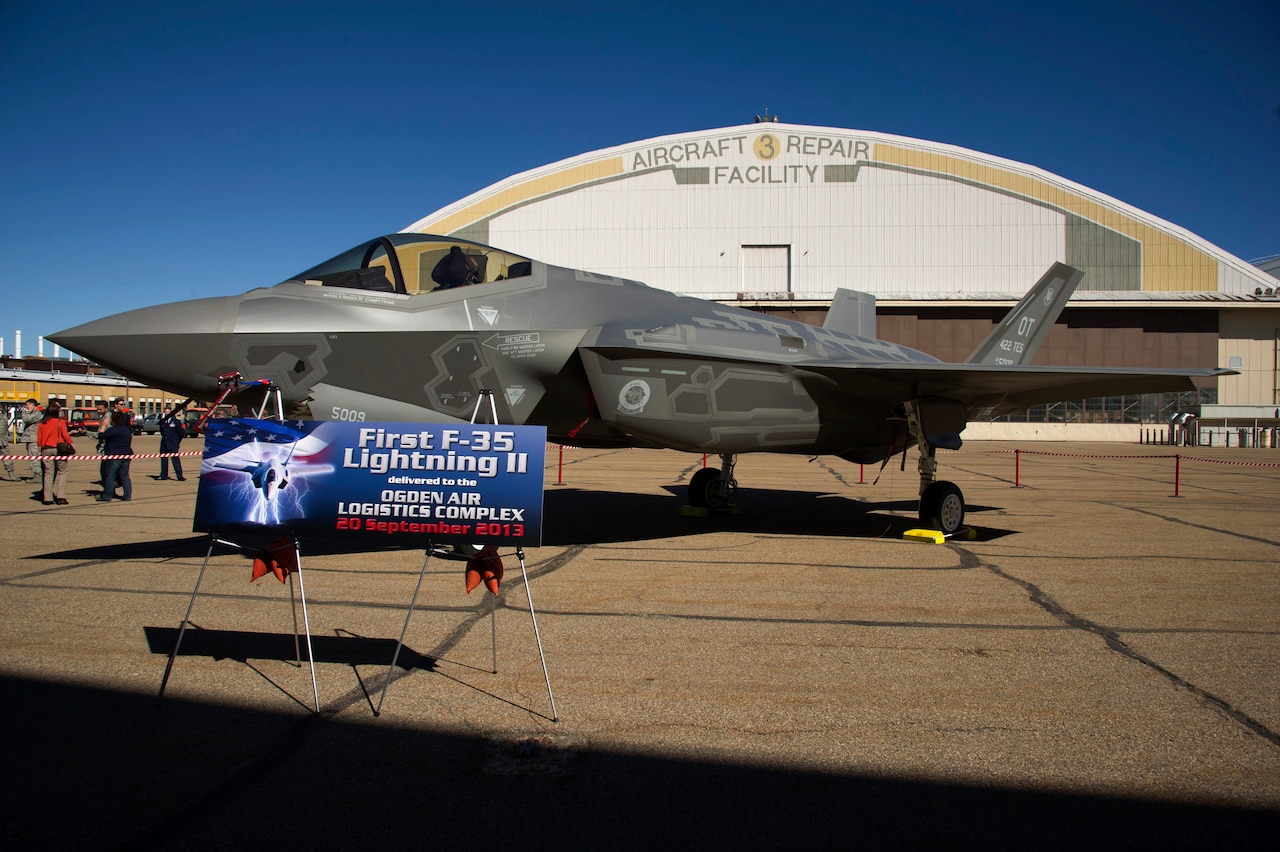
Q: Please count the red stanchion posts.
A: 5